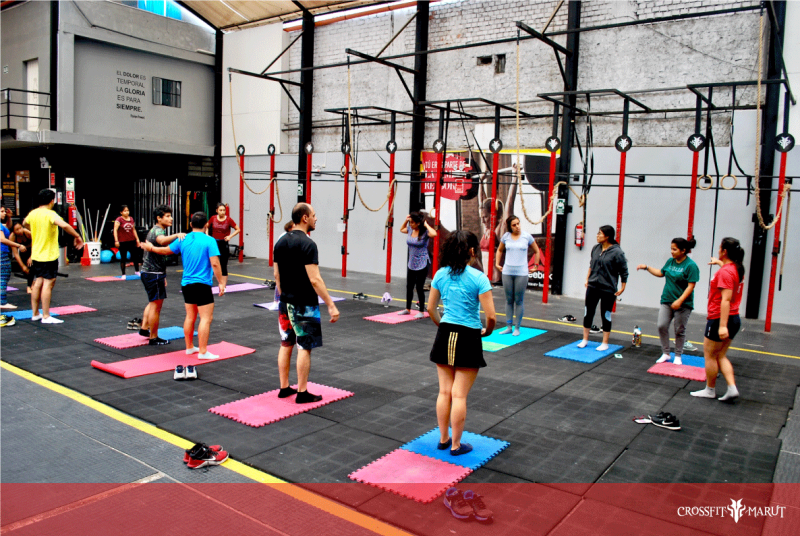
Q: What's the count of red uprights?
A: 11